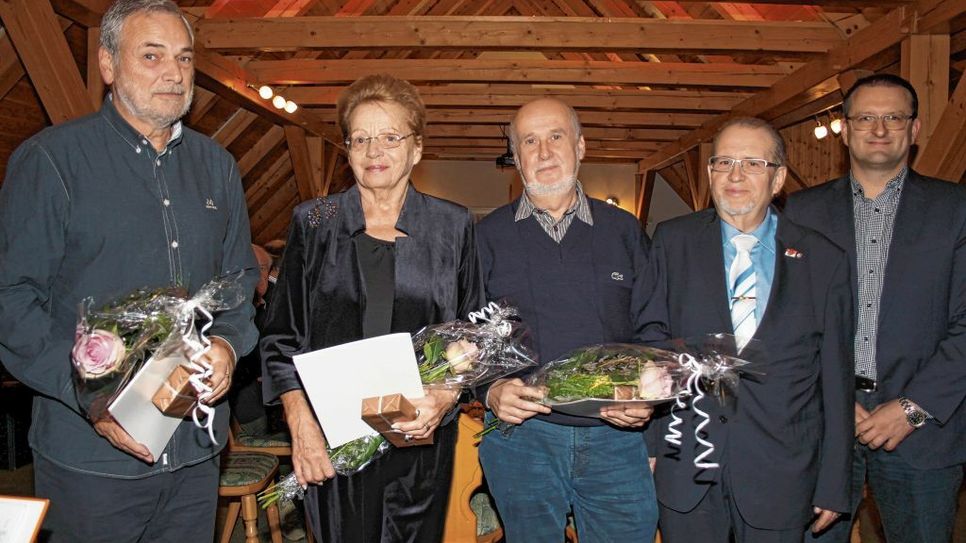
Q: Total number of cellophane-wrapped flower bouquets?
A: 3